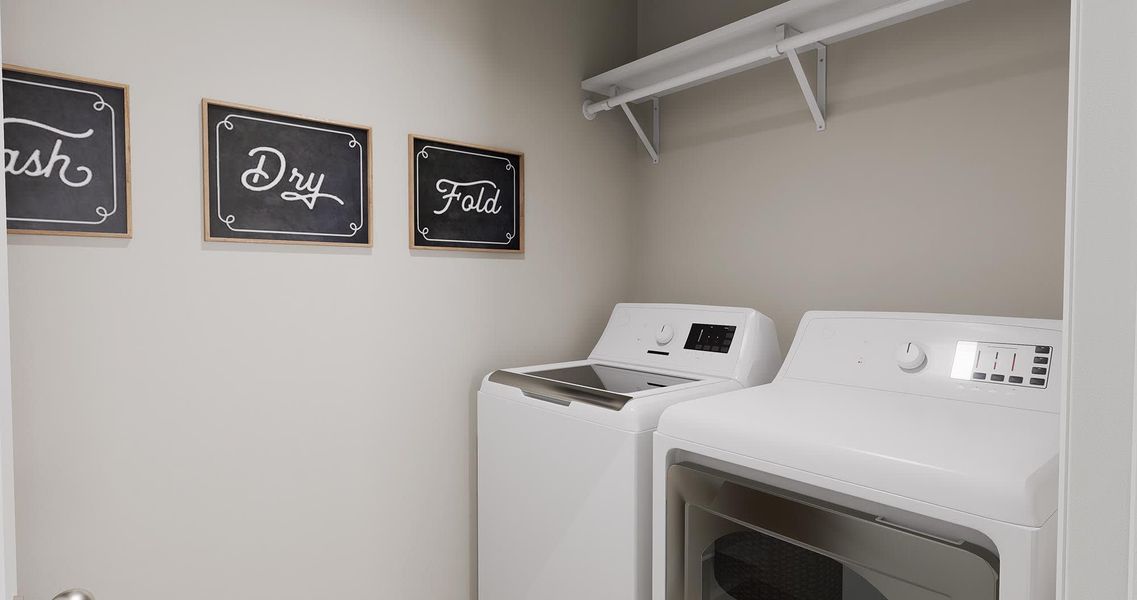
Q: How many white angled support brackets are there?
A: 2